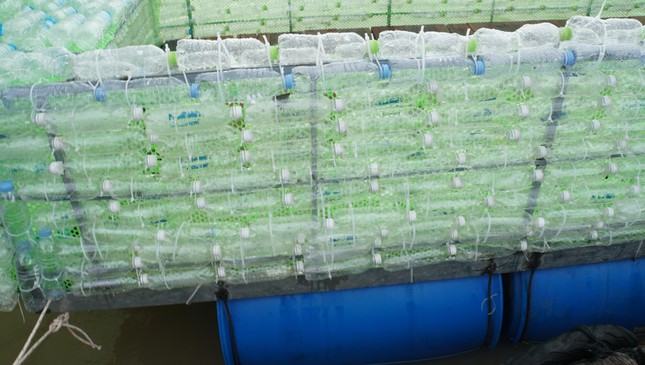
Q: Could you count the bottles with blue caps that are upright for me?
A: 3